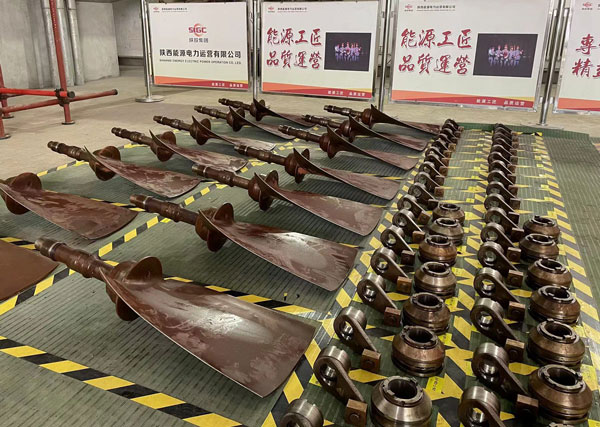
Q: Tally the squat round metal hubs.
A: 13